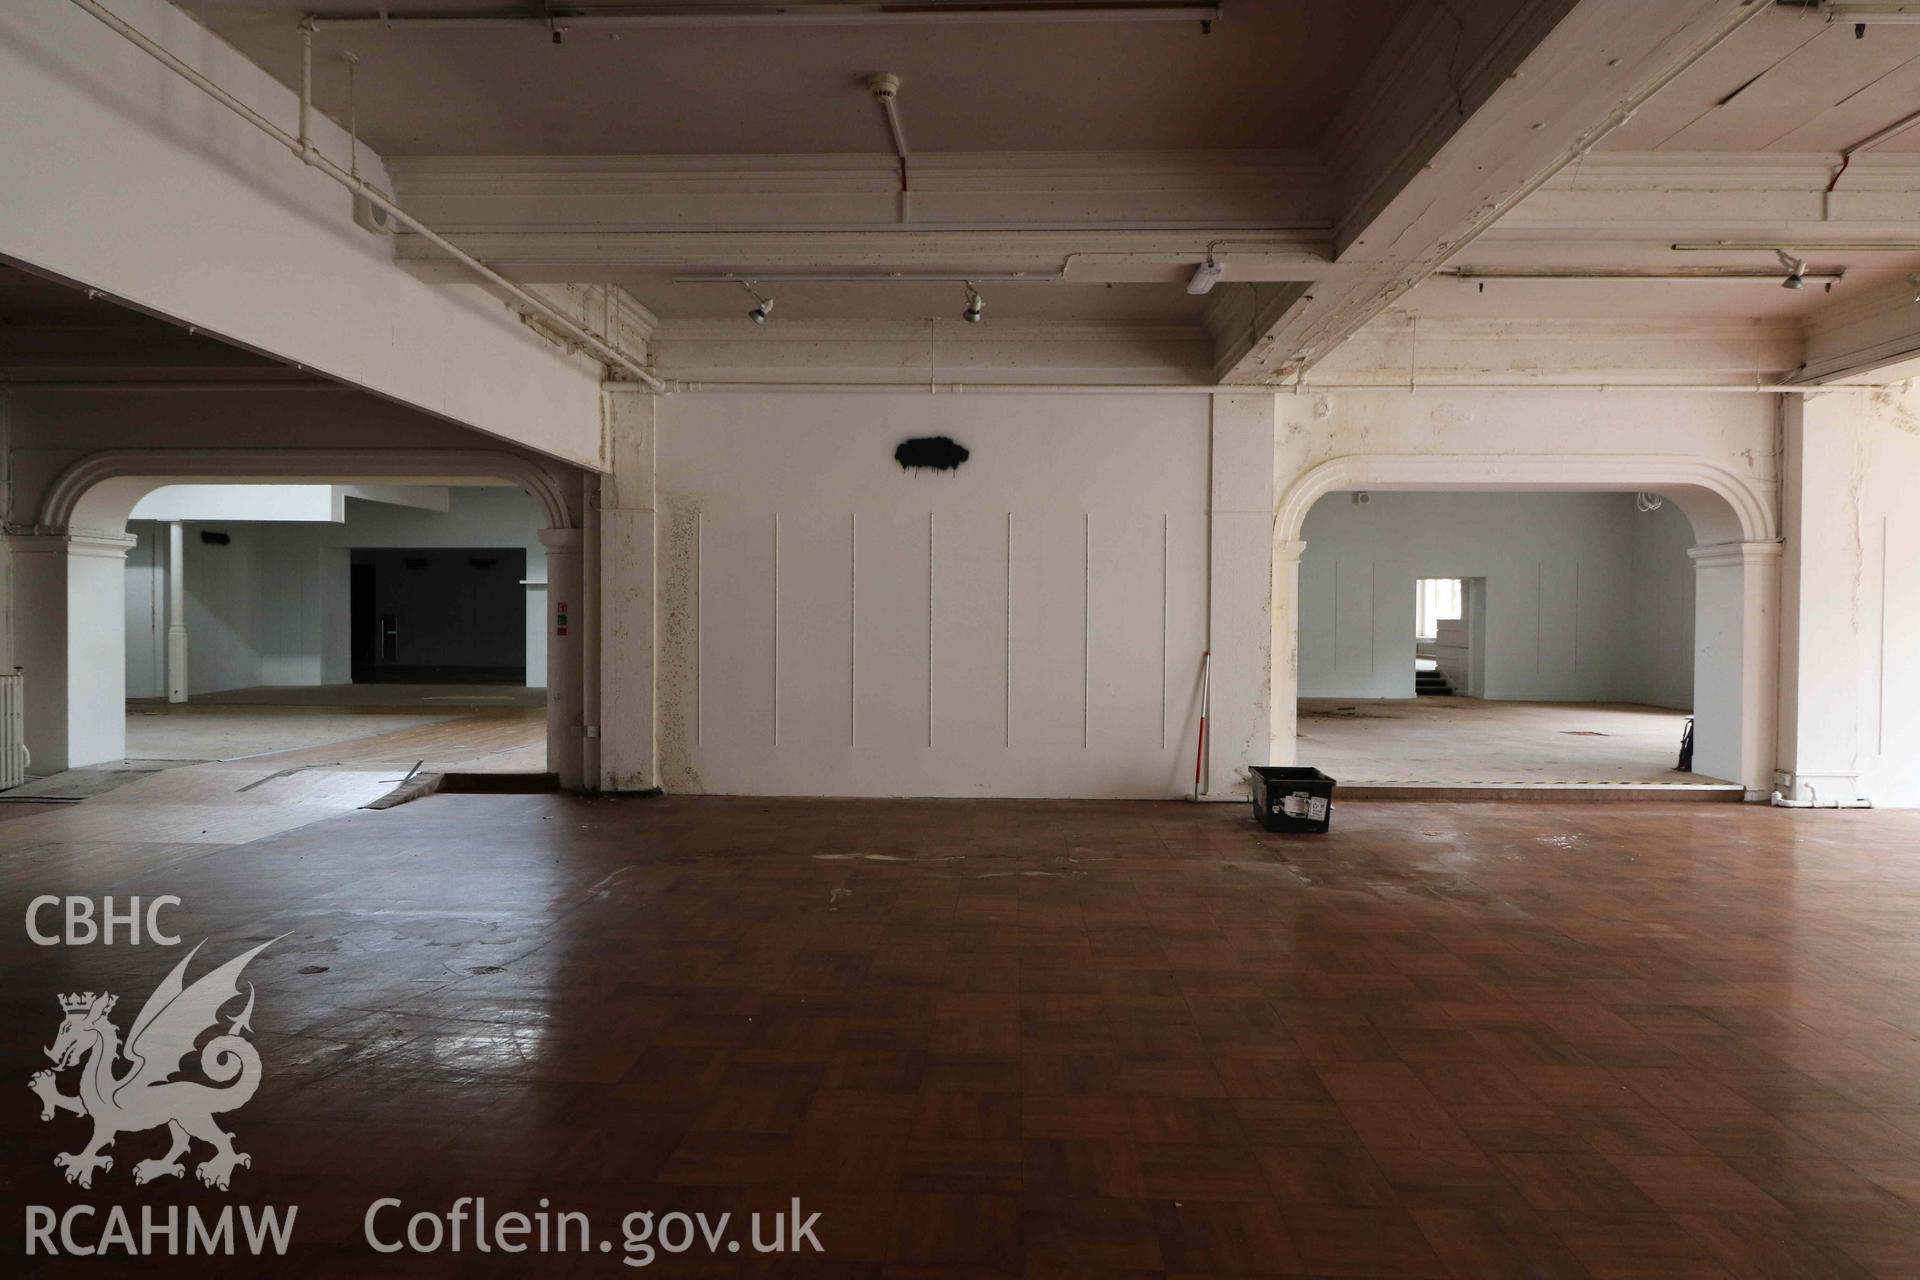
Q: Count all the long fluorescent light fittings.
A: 3